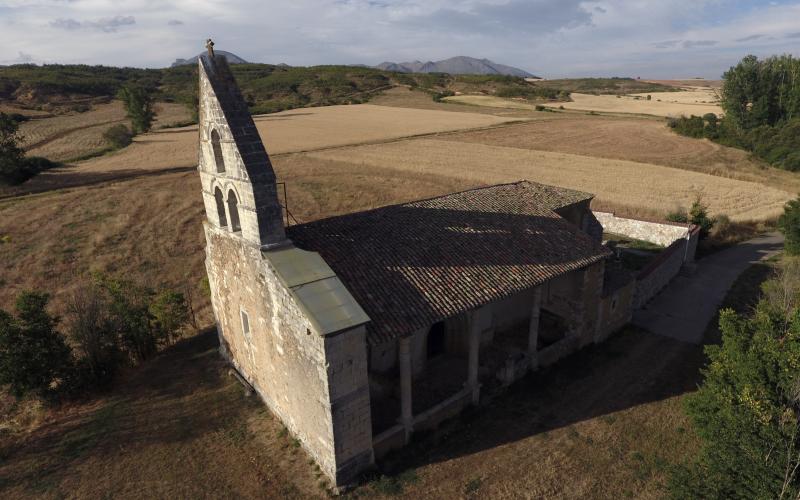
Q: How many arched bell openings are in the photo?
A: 3